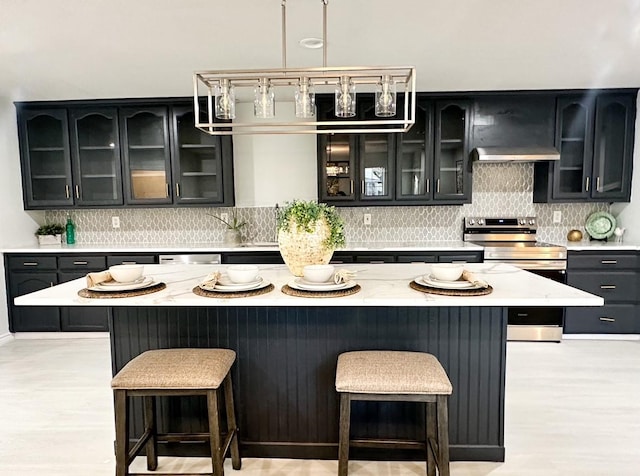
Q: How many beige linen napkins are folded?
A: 4